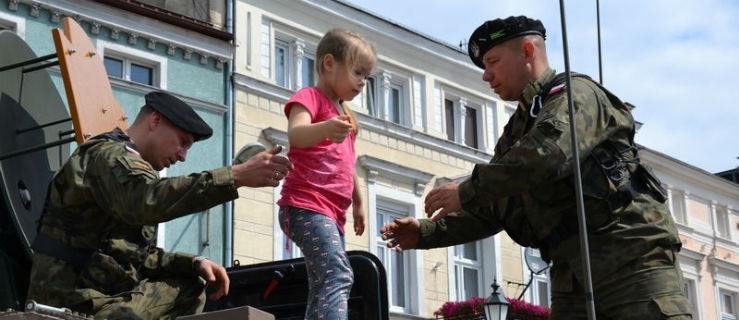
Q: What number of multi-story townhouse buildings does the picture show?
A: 3